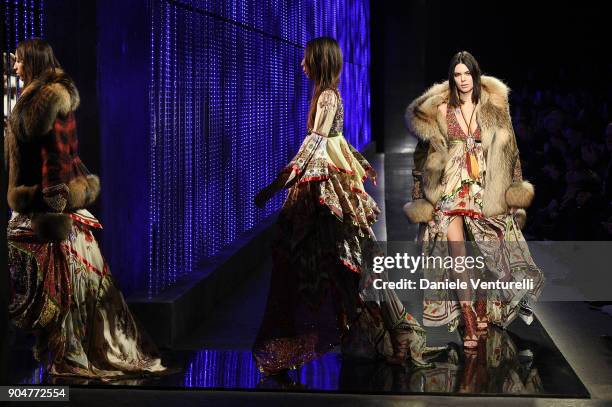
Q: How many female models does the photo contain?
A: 3